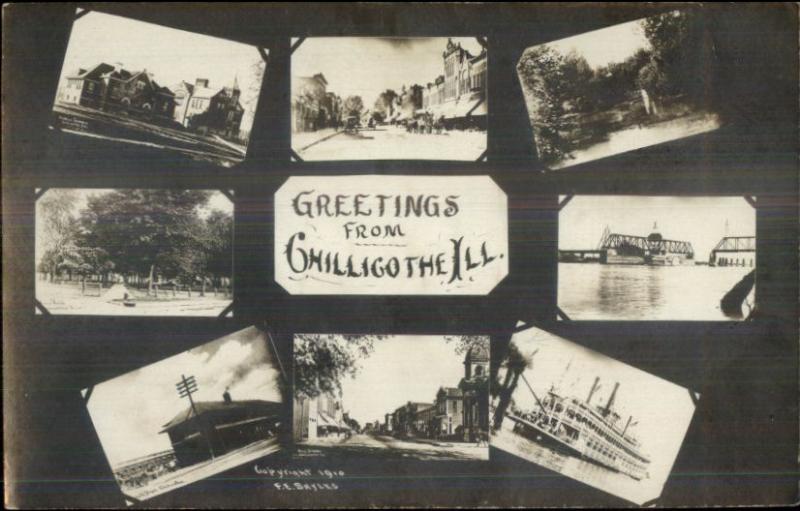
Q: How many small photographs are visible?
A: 8